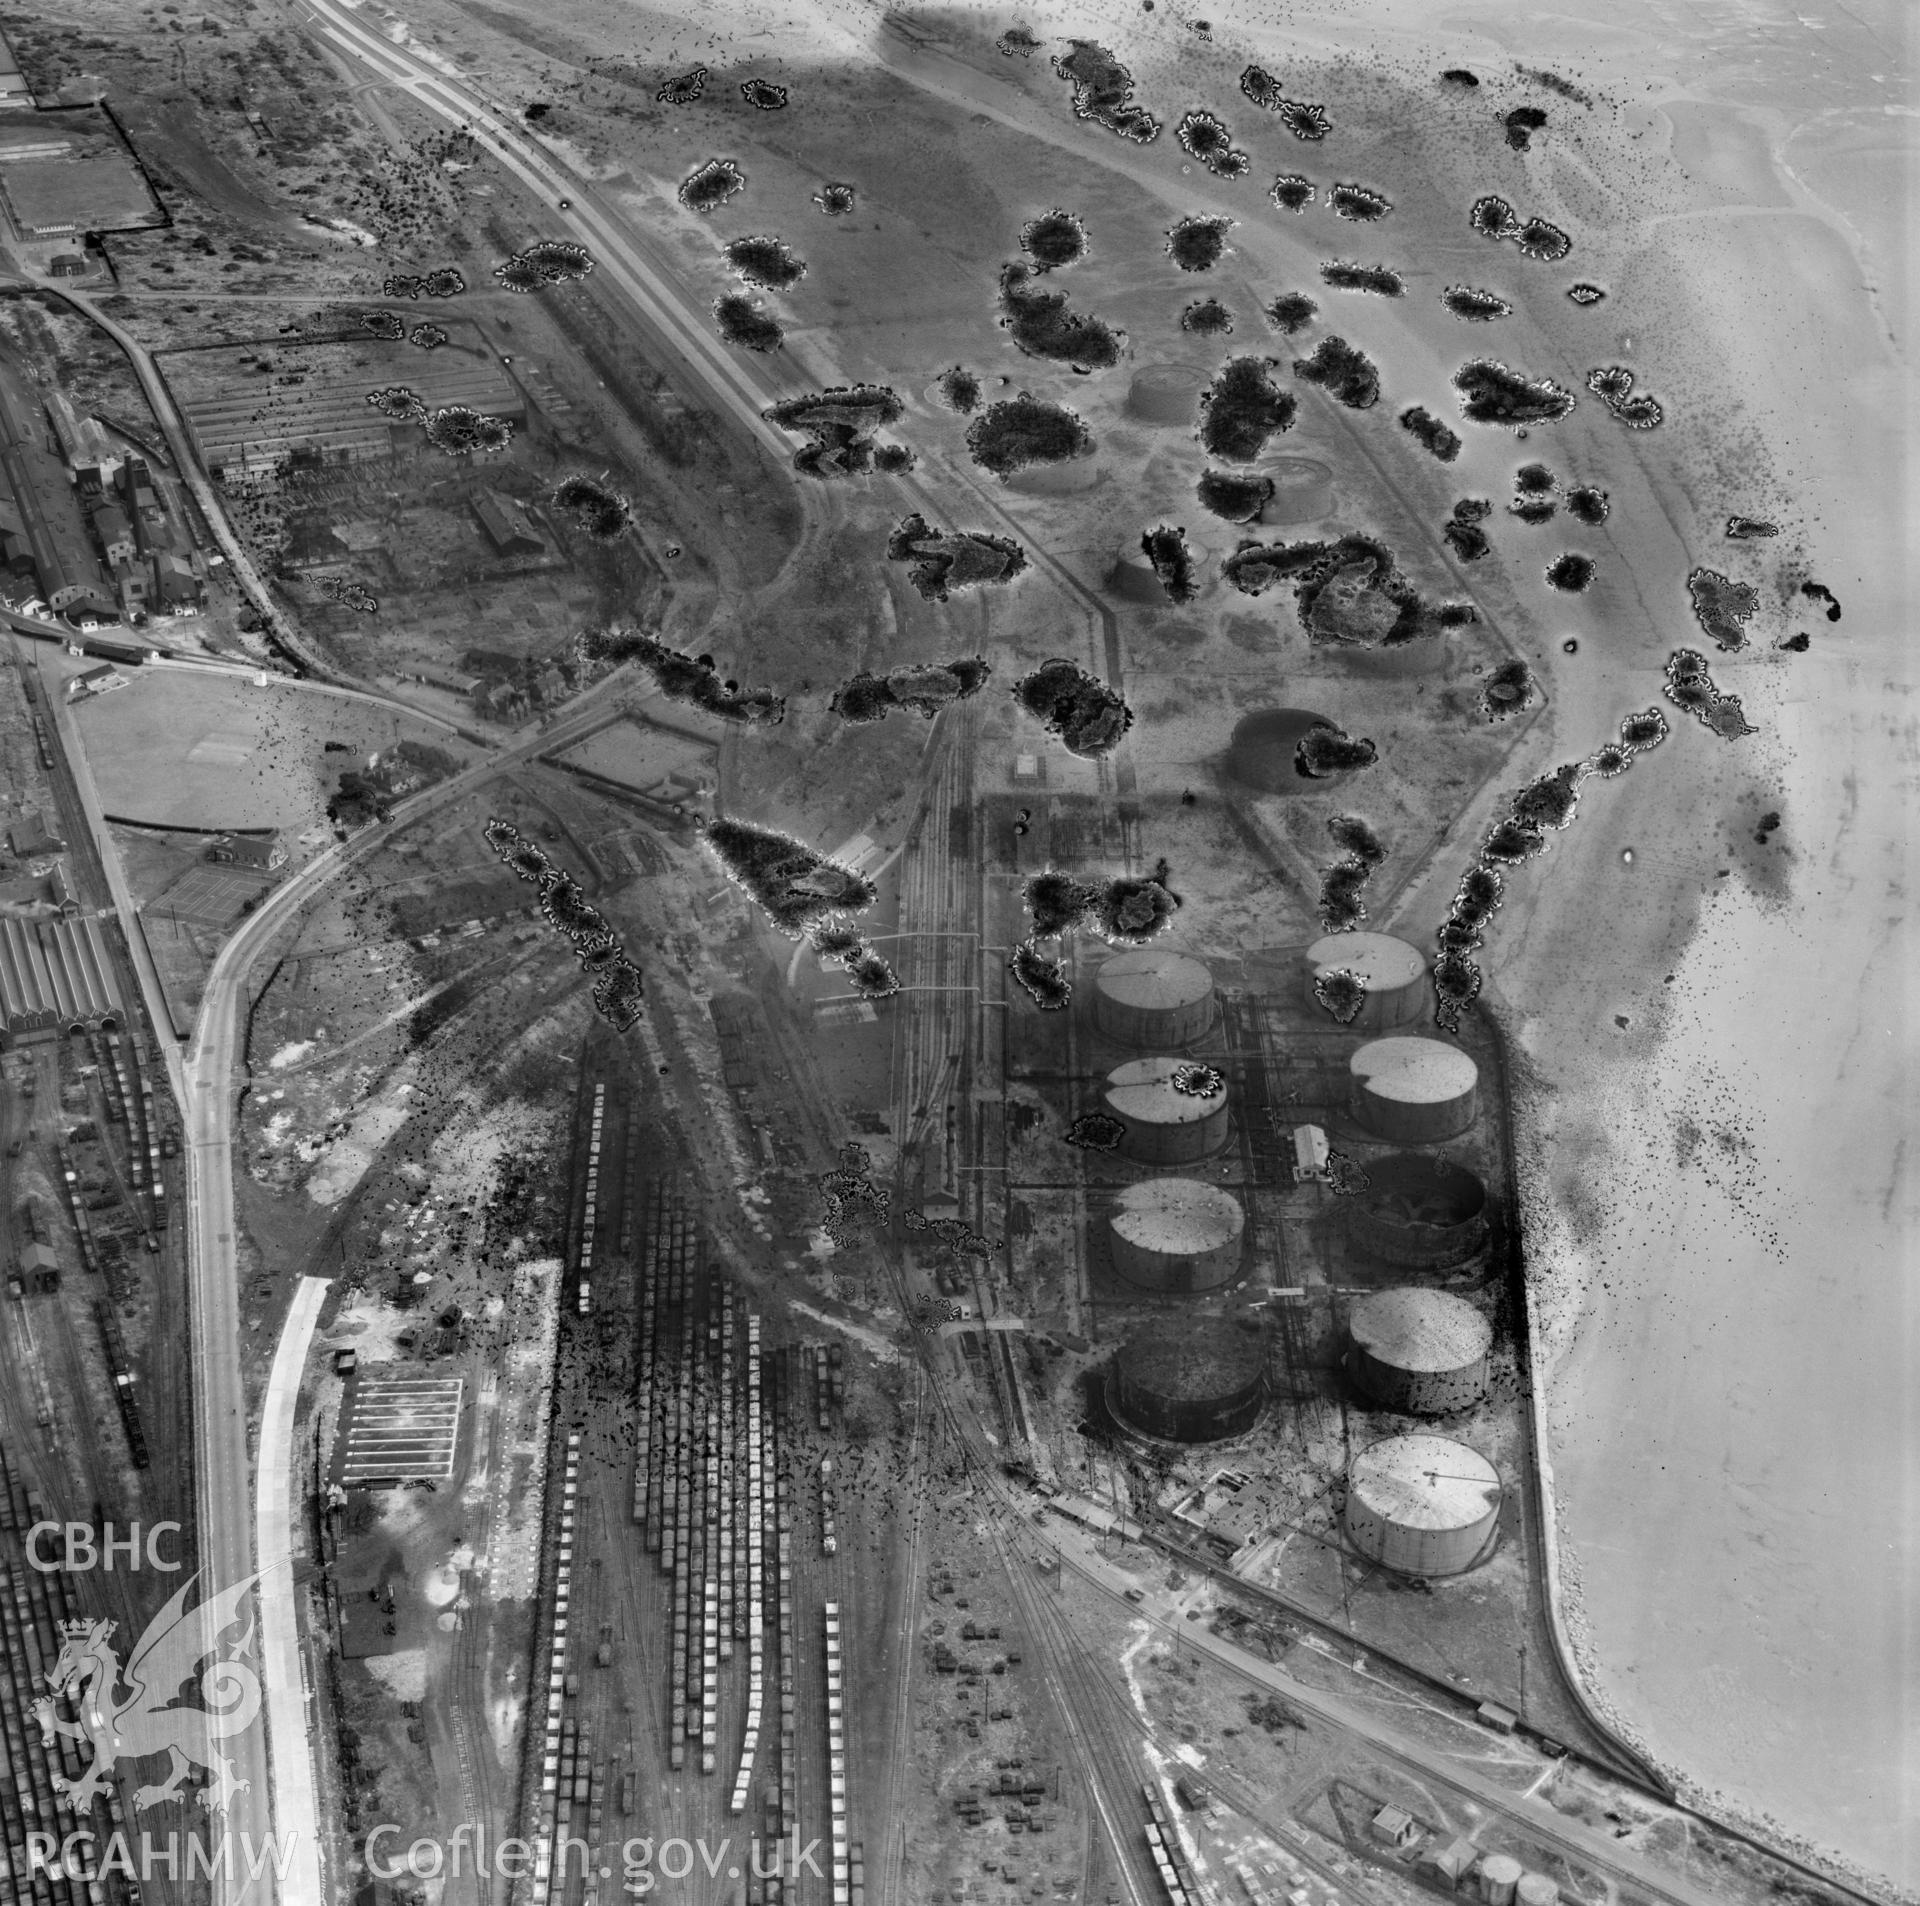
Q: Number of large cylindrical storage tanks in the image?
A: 15